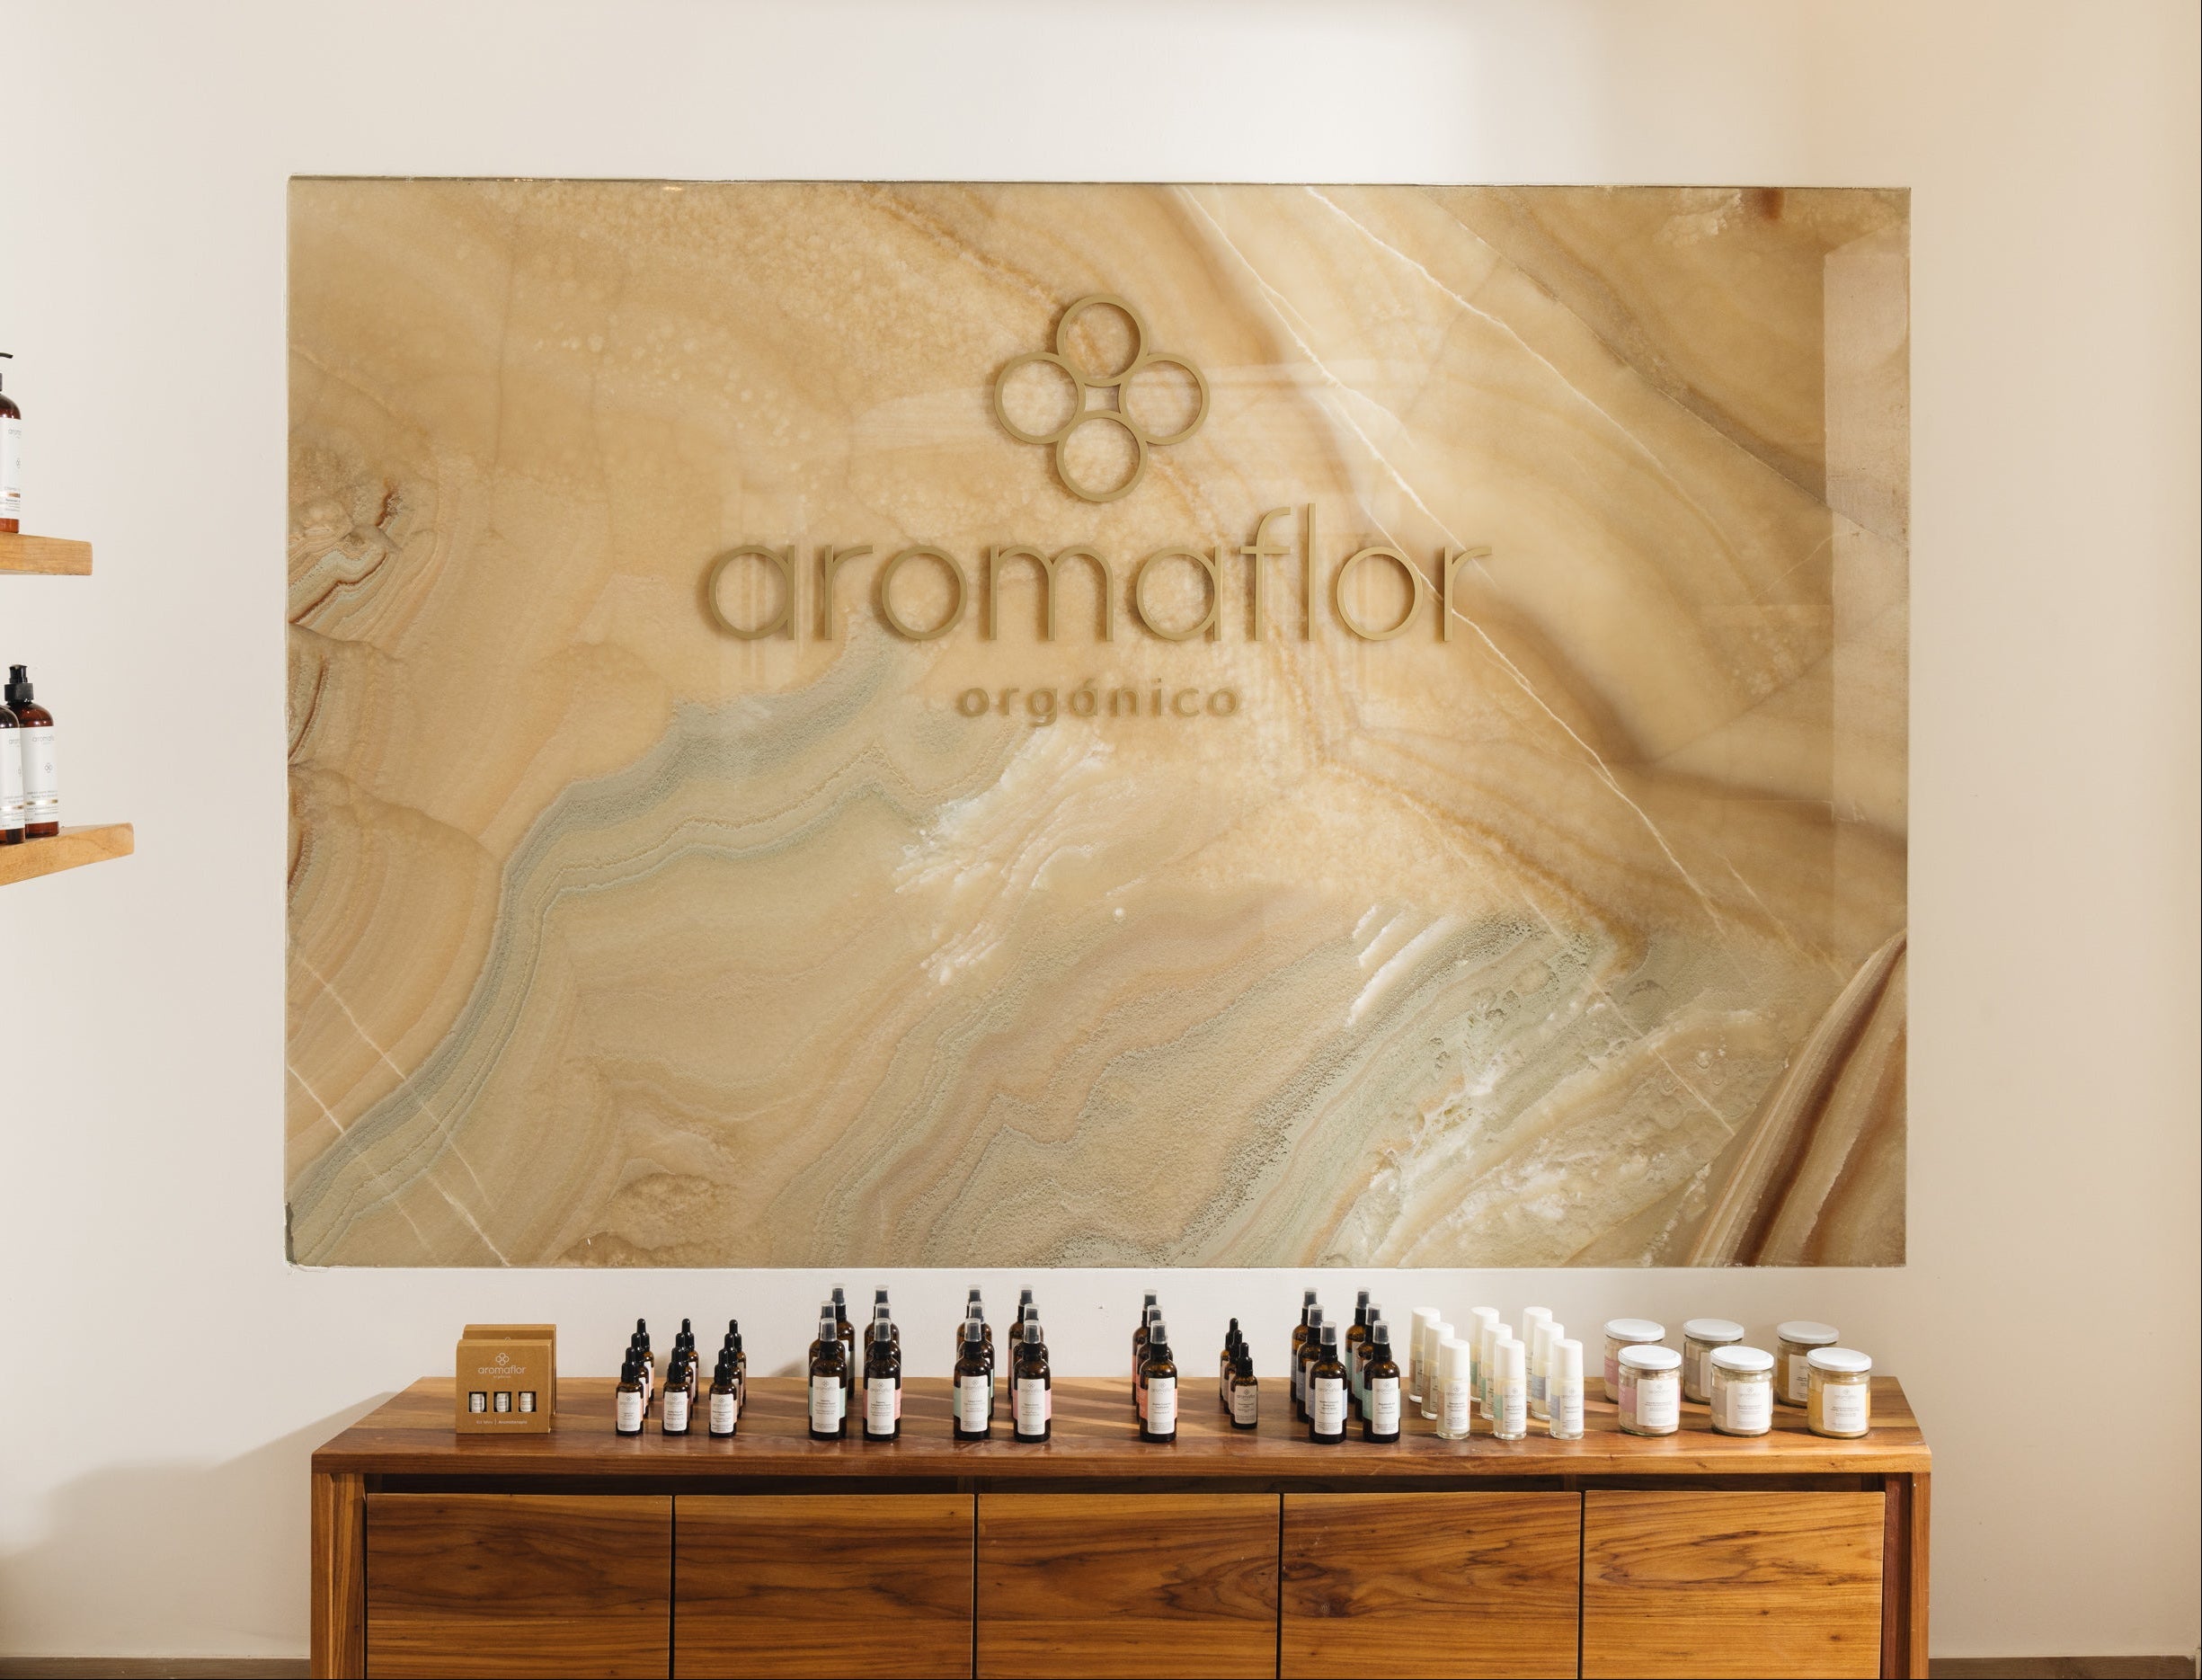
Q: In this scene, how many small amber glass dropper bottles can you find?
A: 12